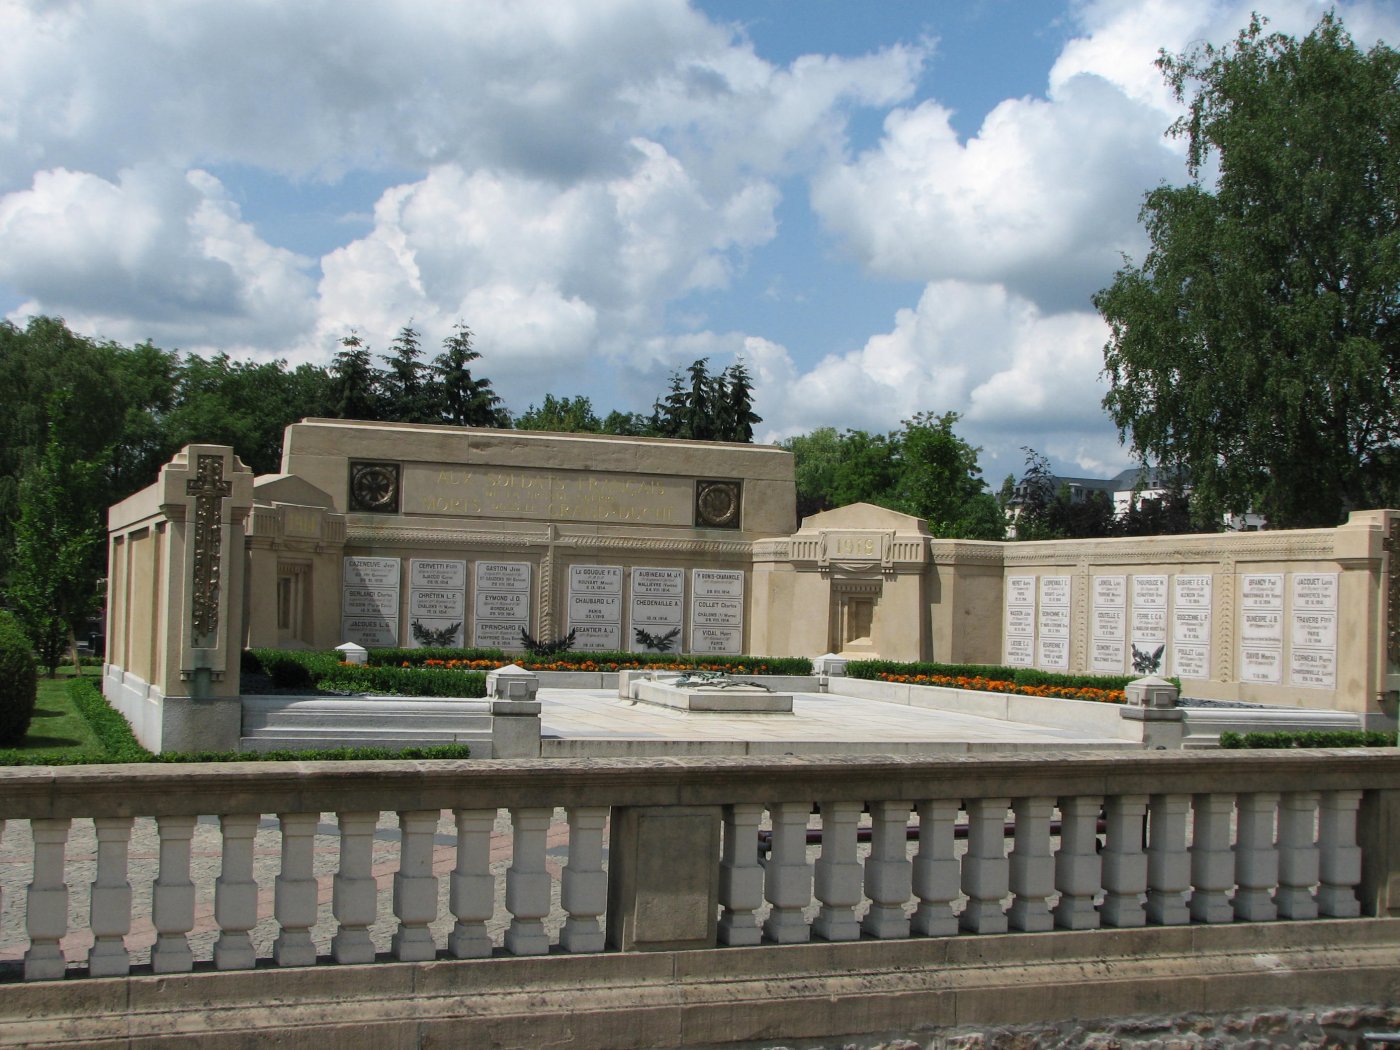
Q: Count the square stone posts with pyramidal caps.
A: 4